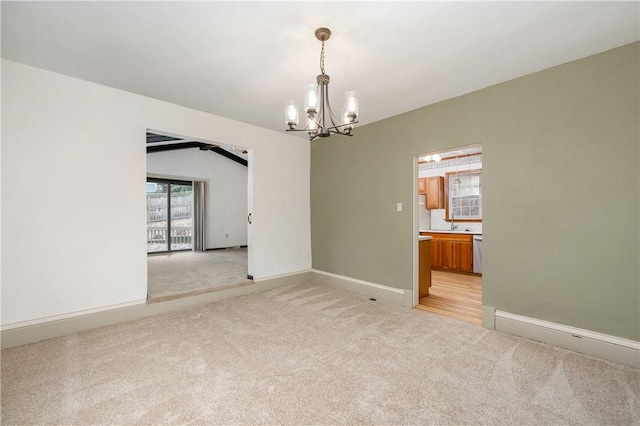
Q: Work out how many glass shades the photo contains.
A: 5